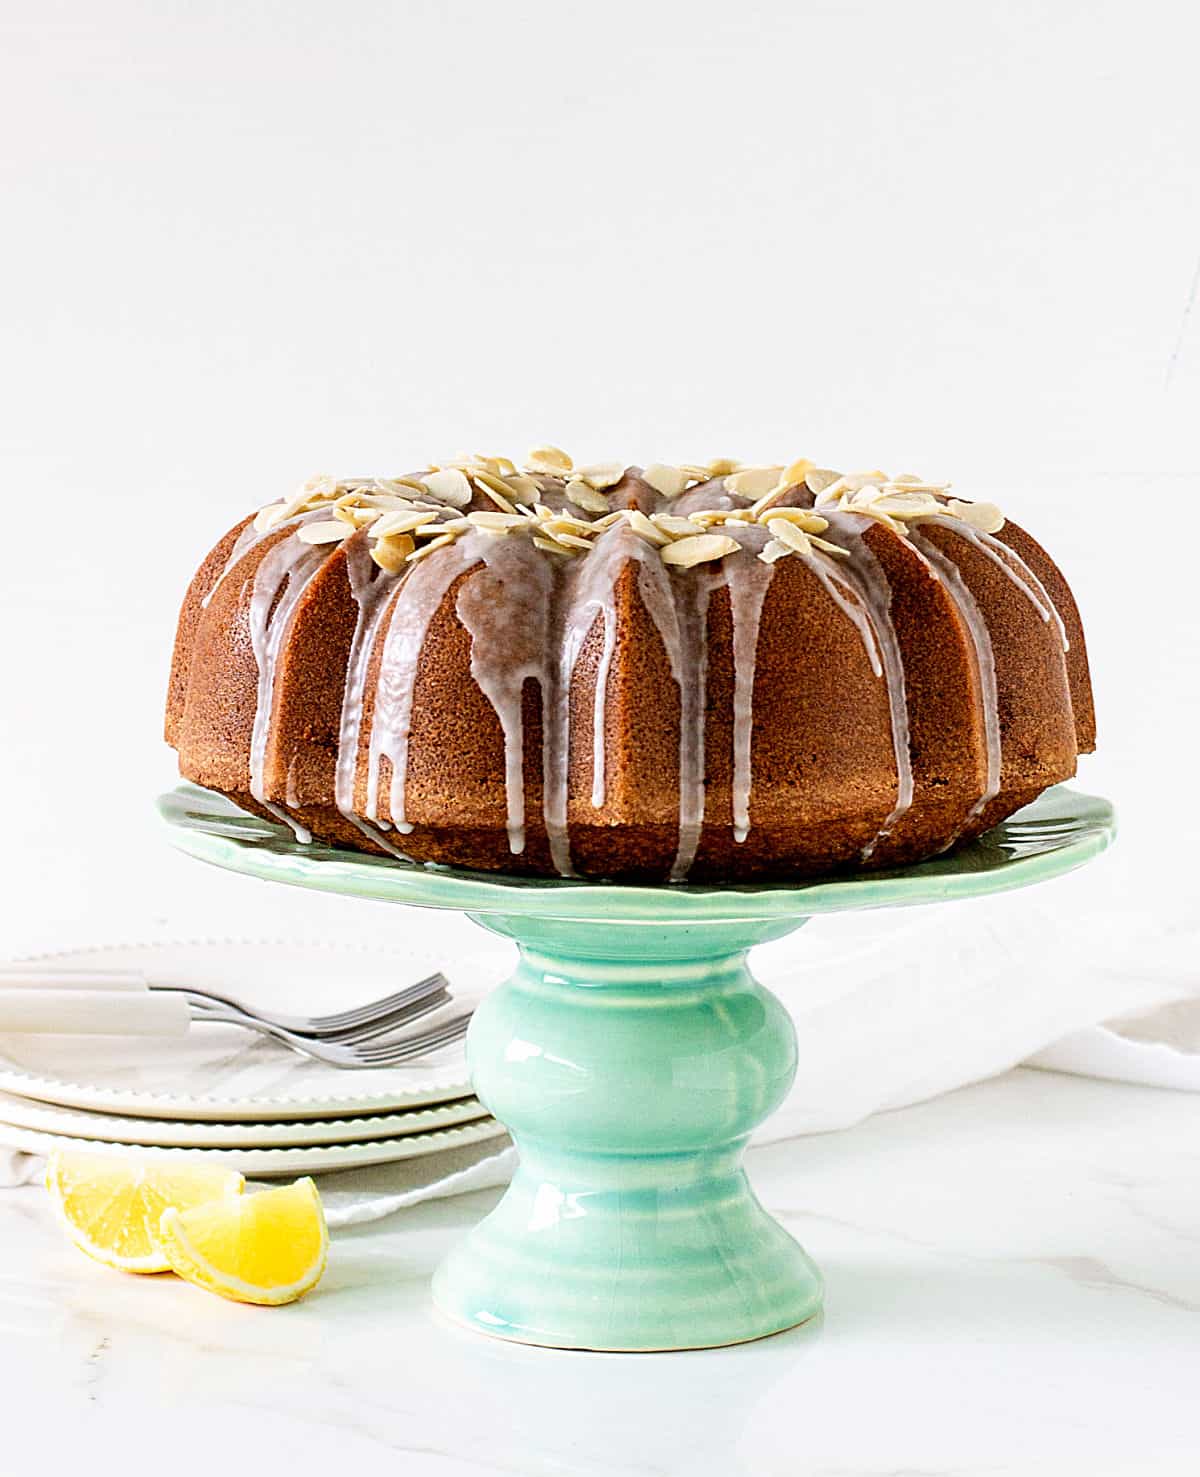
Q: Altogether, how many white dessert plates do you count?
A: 3